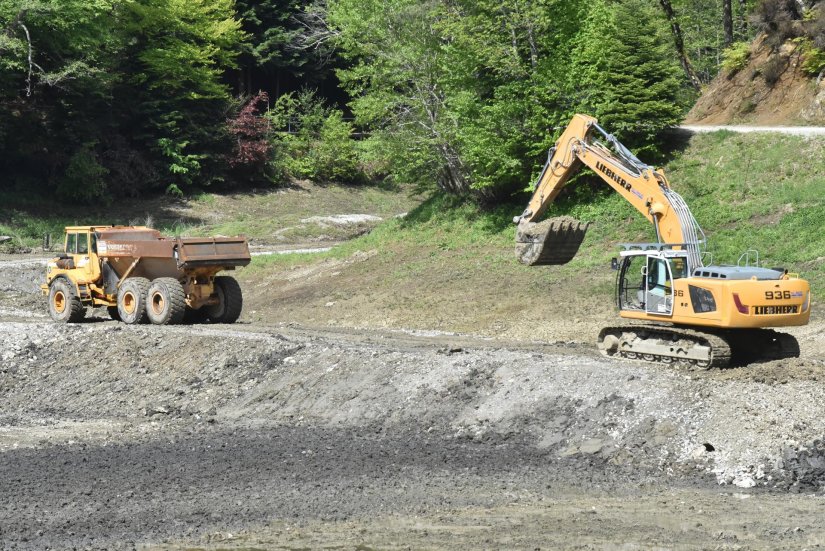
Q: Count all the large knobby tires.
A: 4